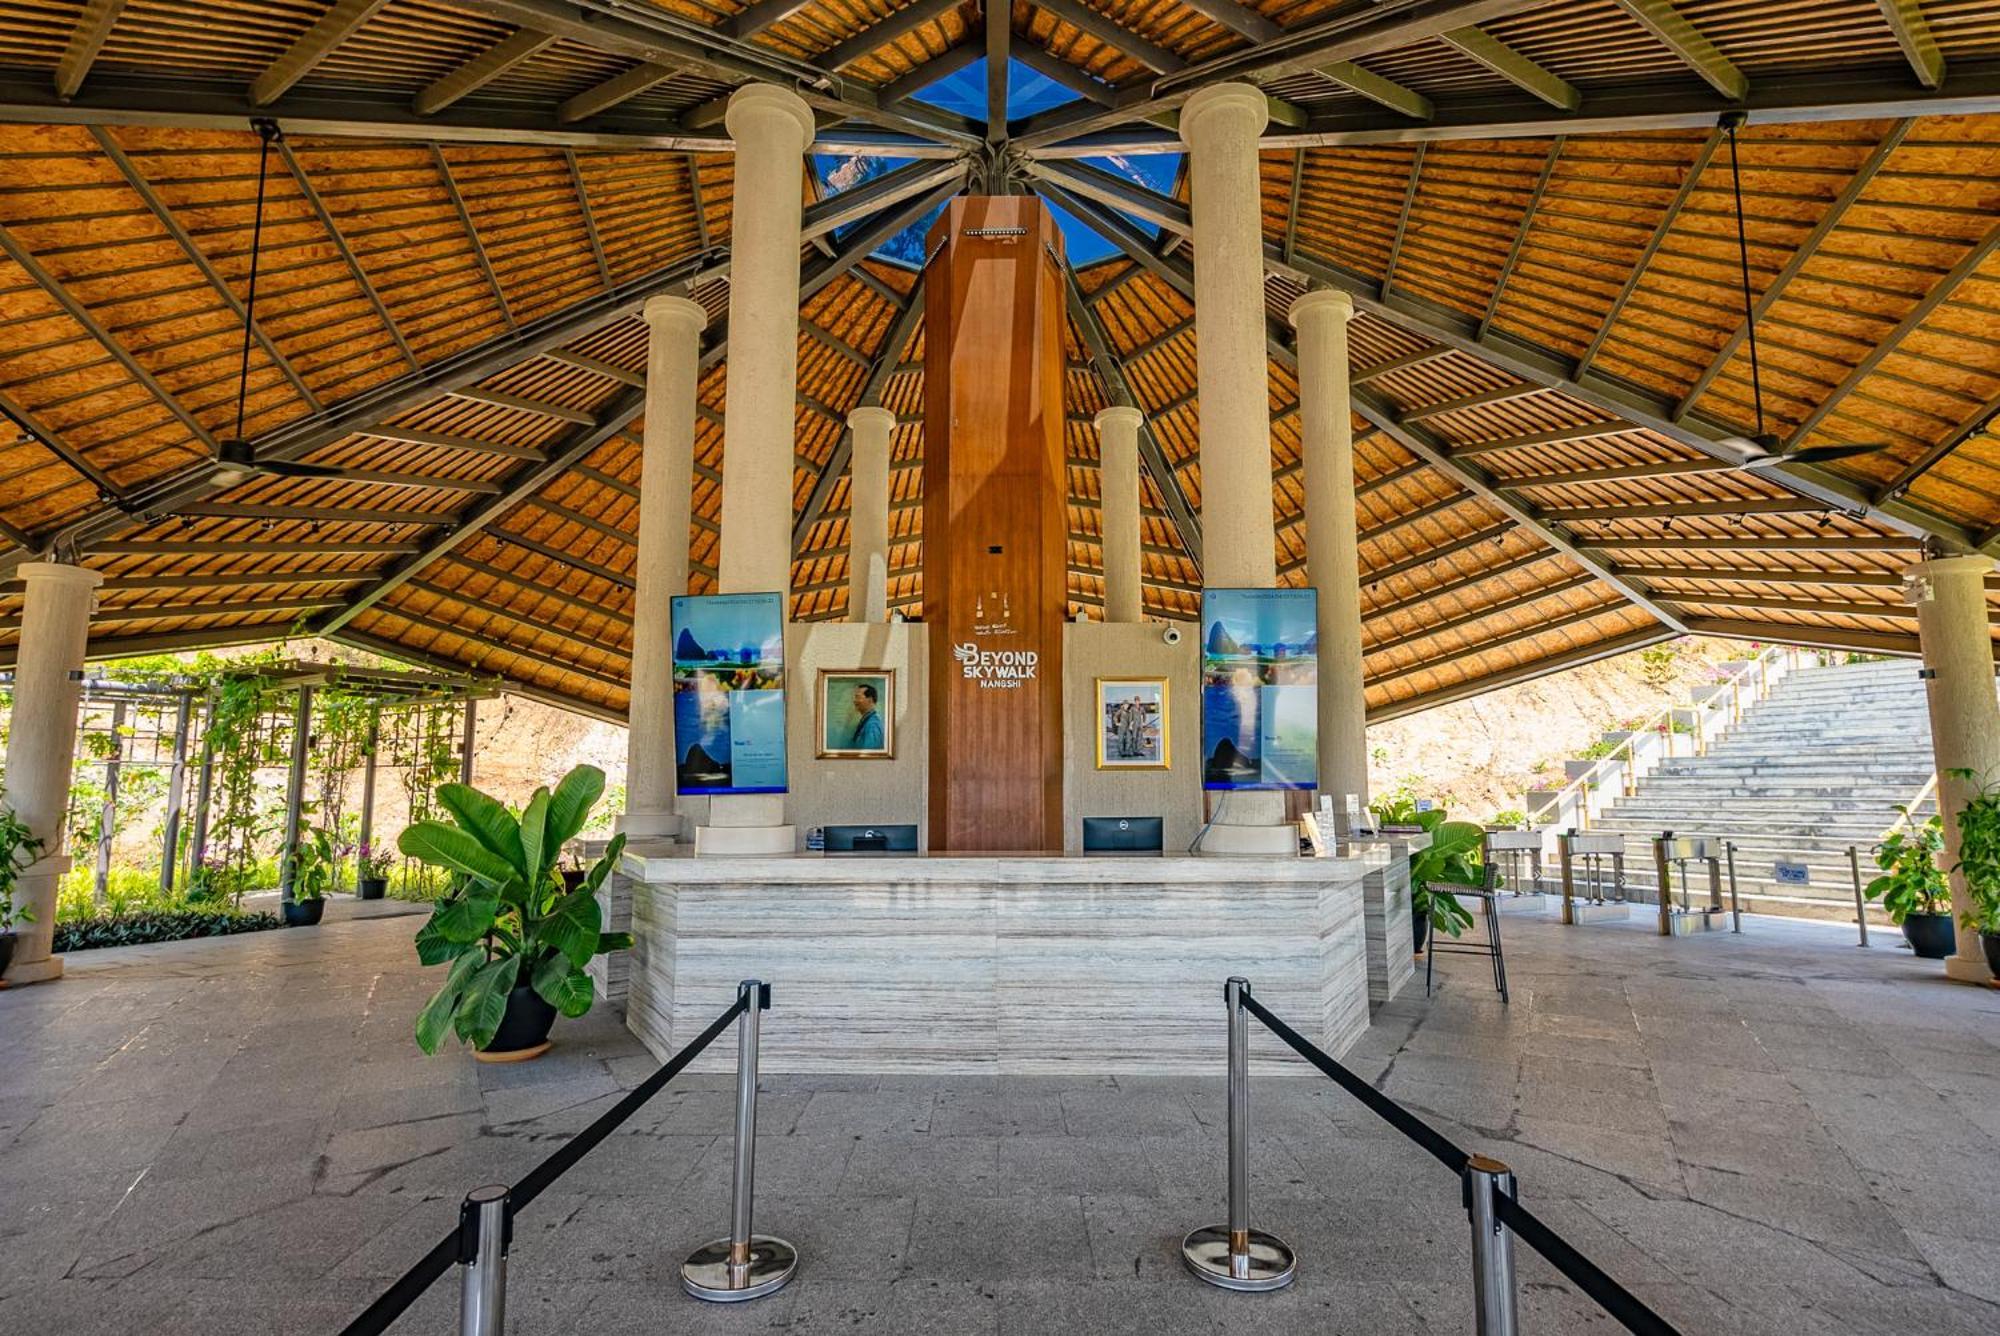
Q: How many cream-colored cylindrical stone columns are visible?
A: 8